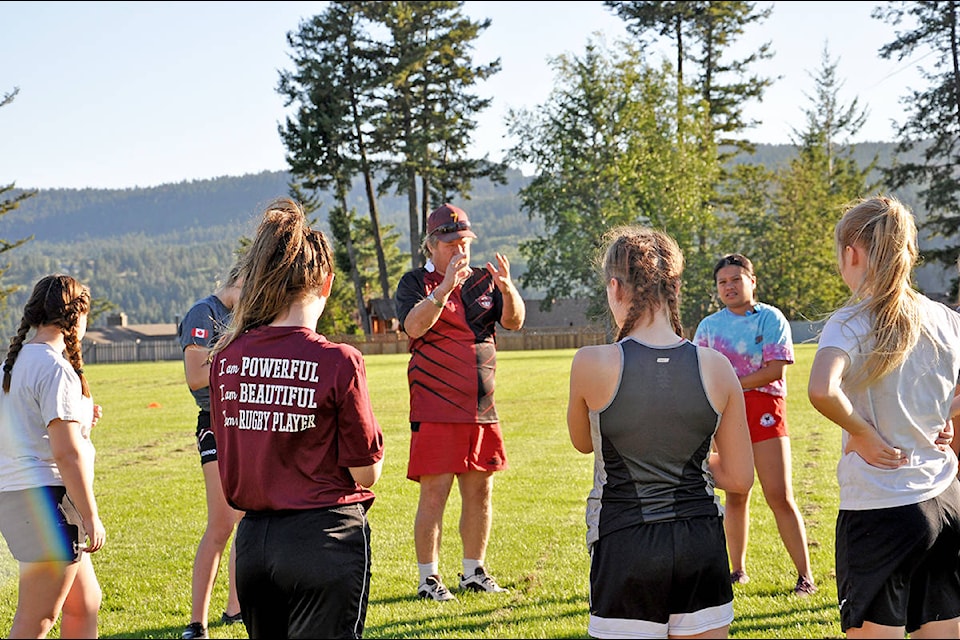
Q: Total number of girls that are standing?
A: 6